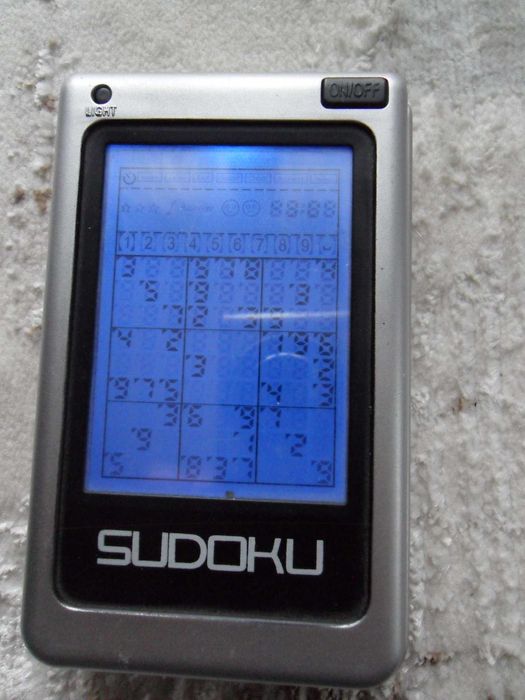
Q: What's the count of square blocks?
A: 9